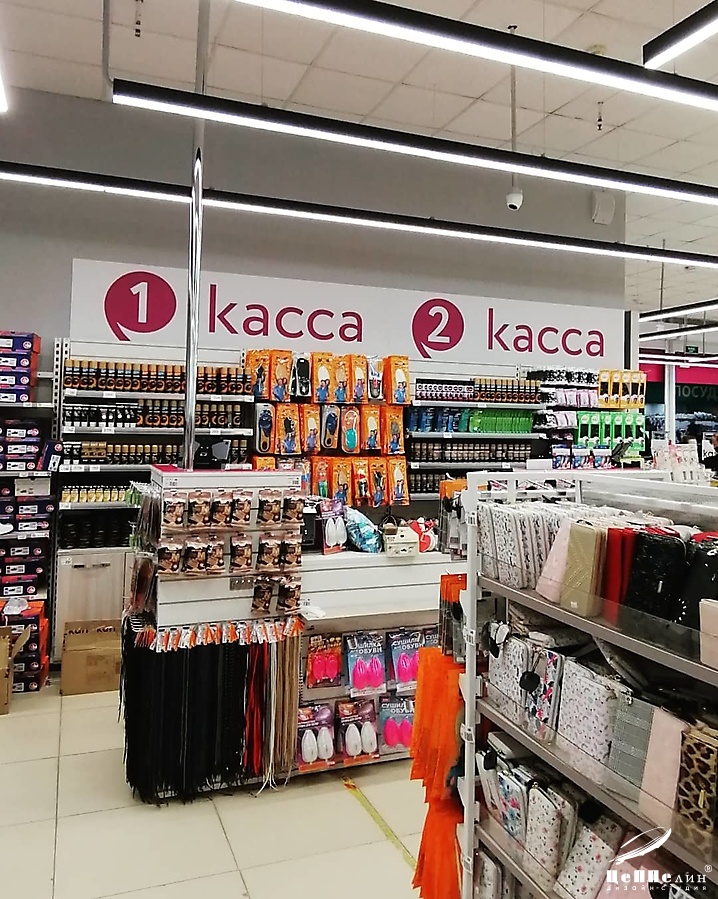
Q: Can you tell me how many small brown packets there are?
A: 14